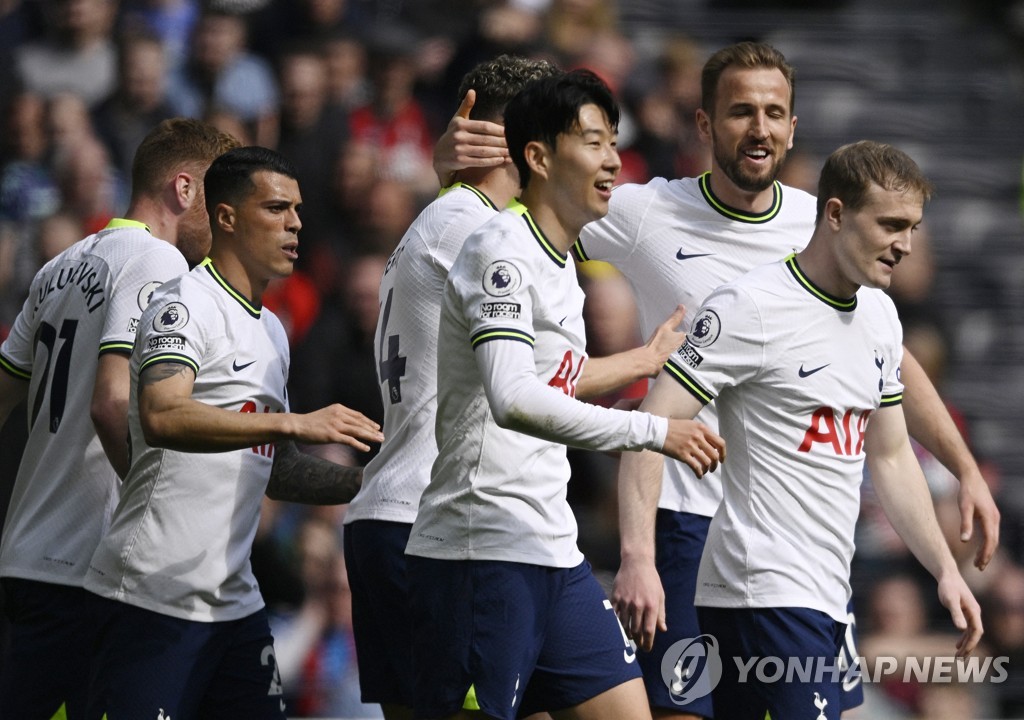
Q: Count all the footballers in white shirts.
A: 6